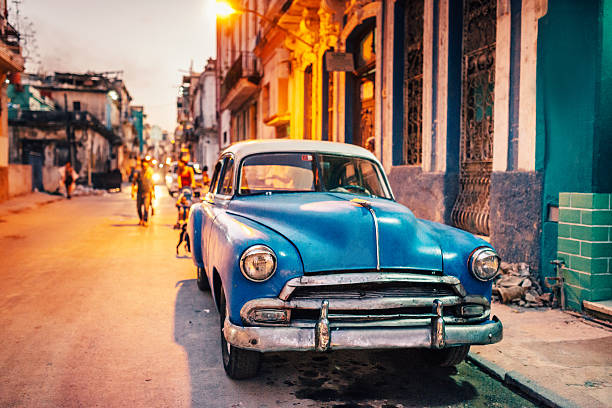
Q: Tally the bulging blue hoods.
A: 1